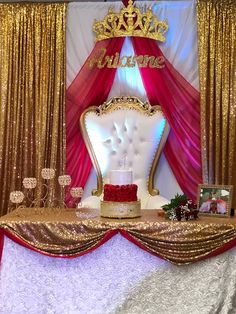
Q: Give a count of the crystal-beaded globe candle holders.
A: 5